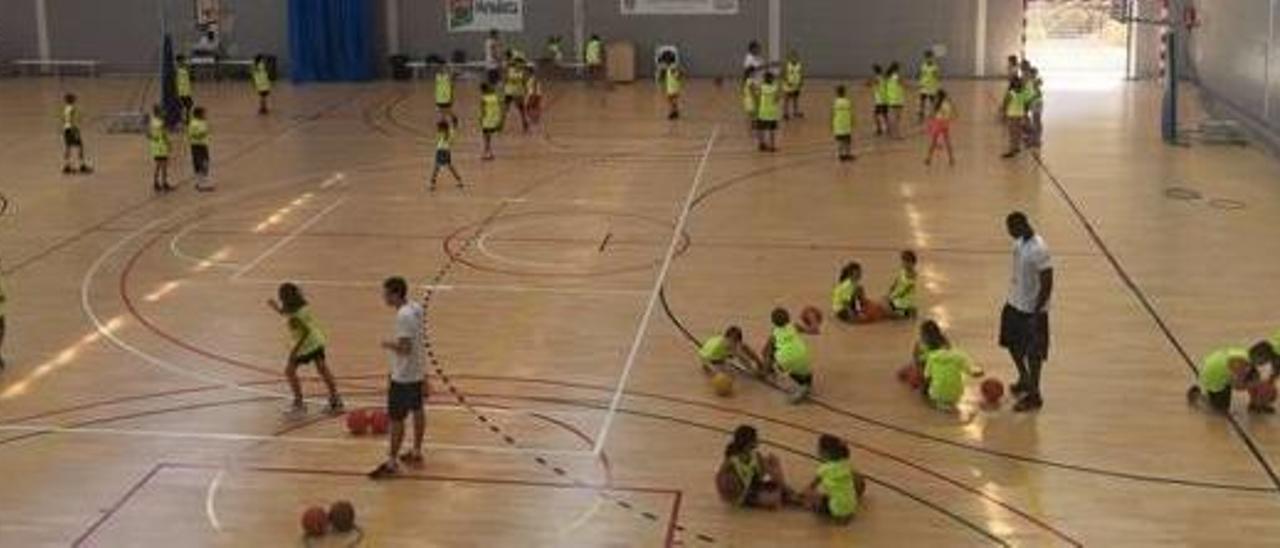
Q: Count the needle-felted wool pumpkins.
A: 0